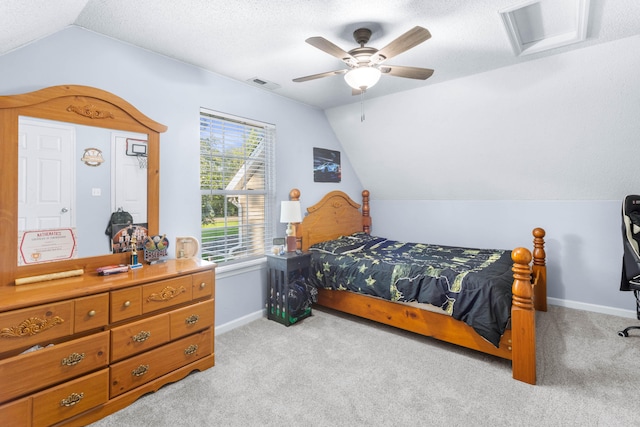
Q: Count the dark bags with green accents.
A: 1